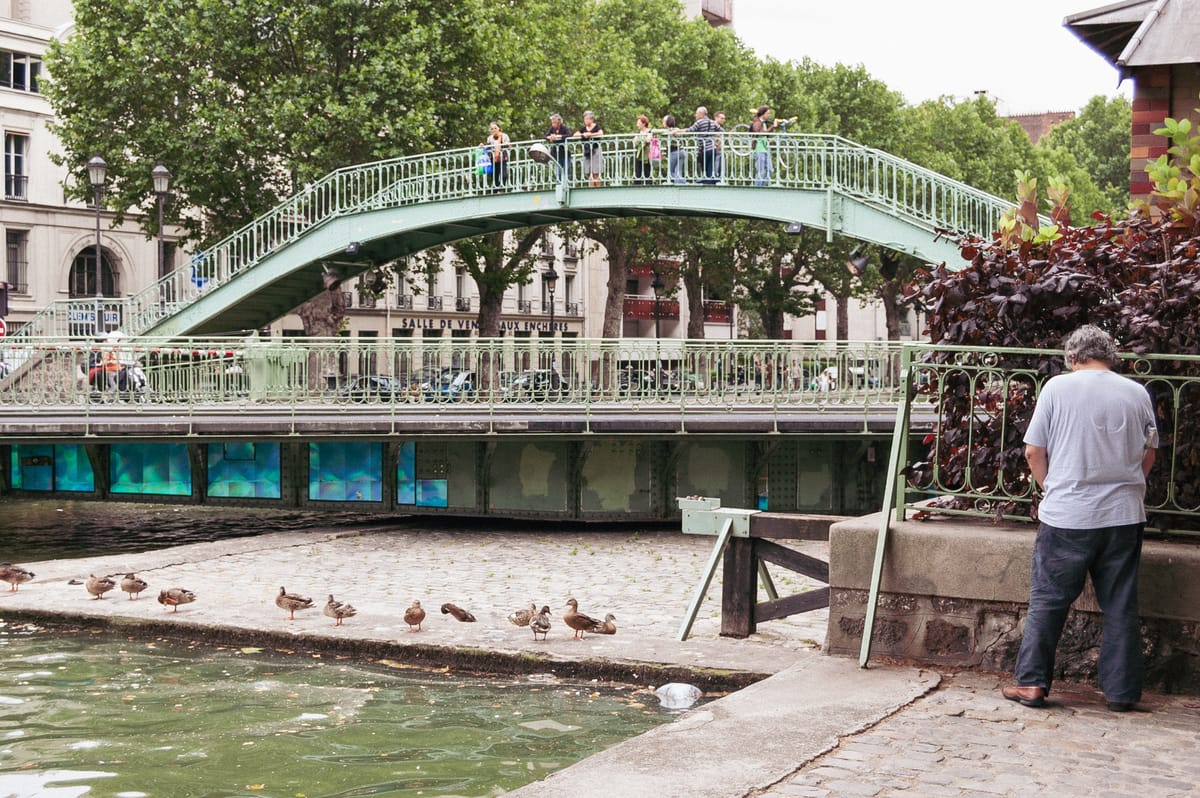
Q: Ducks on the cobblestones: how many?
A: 12